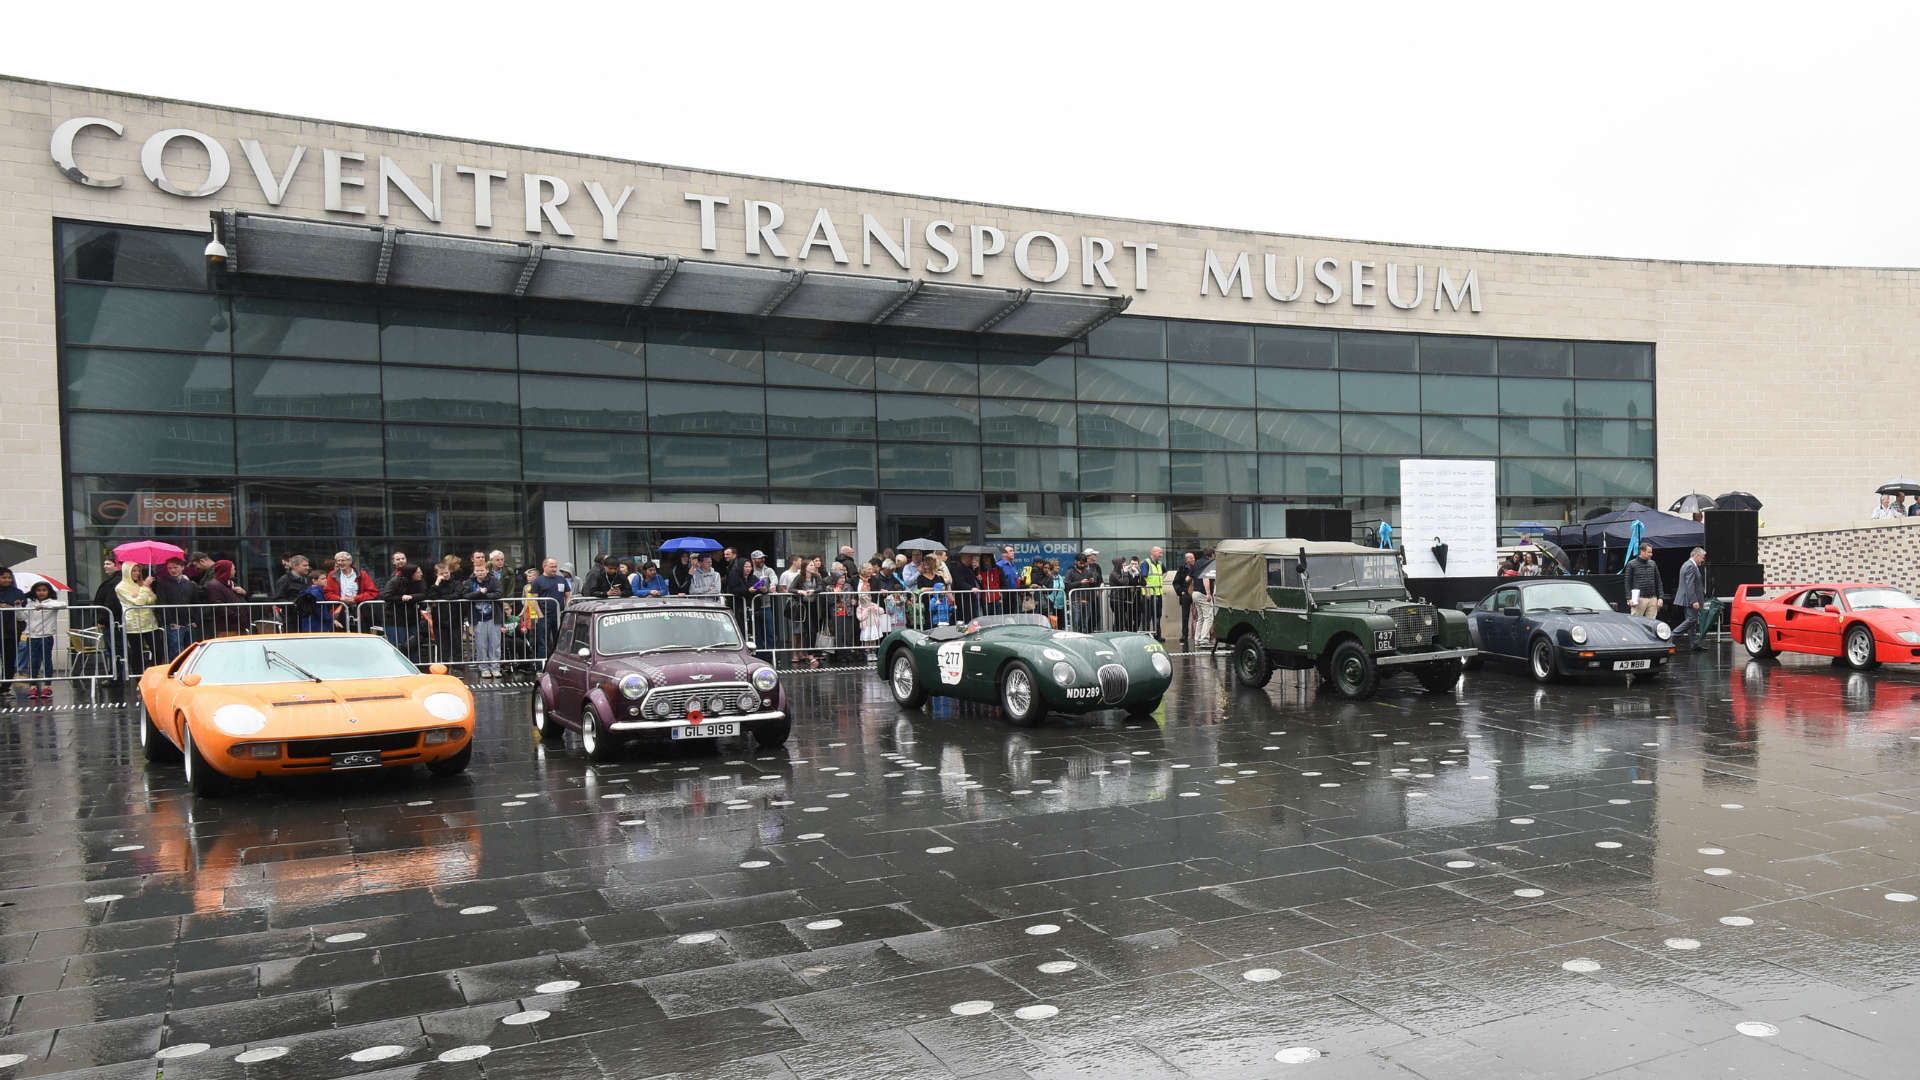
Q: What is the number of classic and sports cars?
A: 6